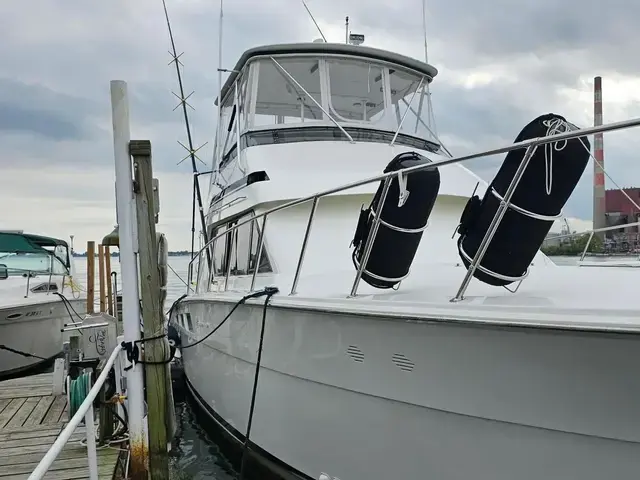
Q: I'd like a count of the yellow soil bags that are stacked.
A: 0